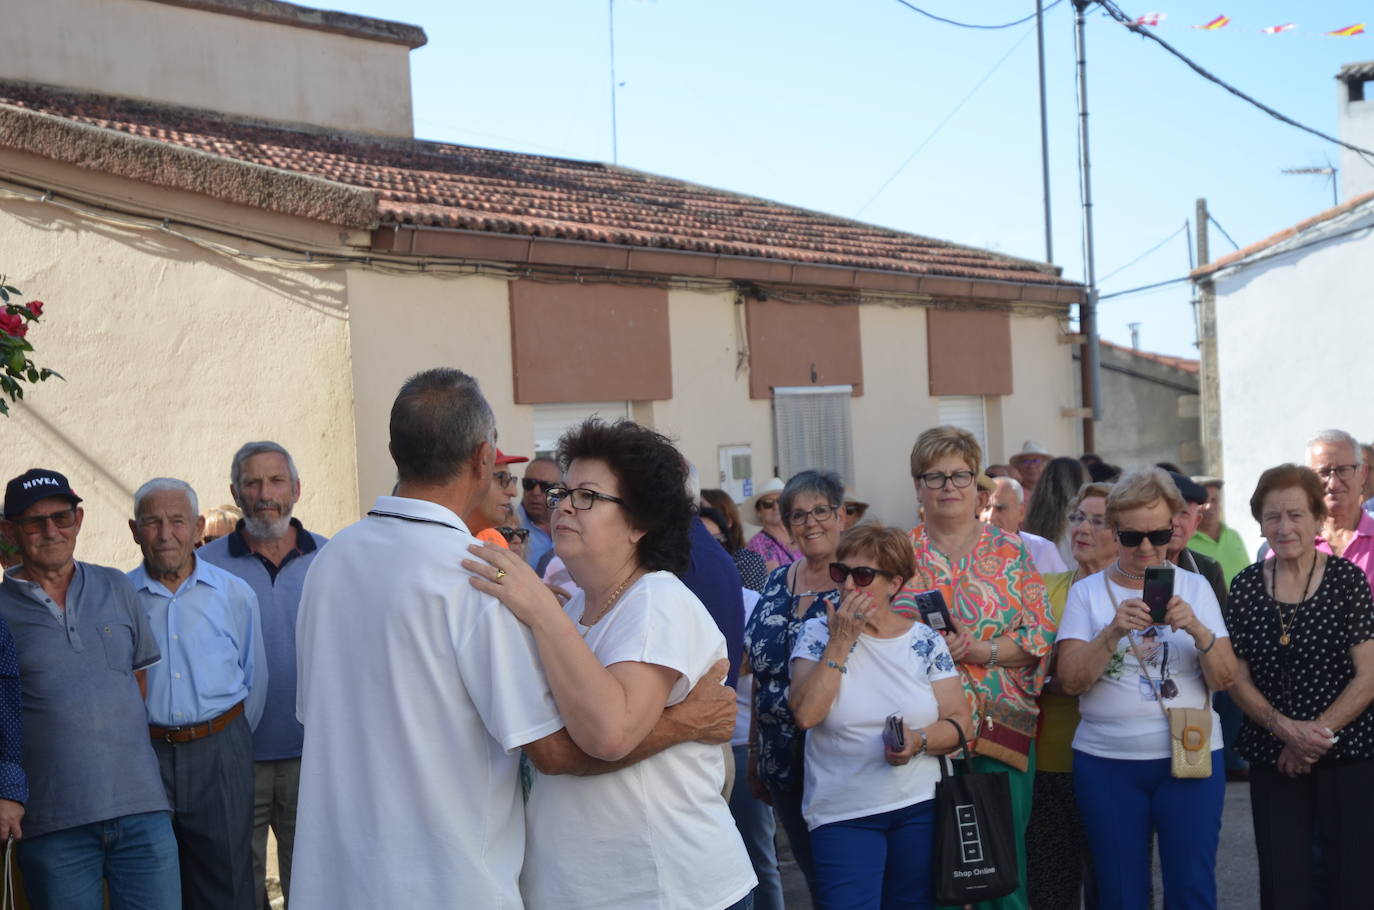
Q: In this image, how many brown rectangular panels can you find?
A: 3